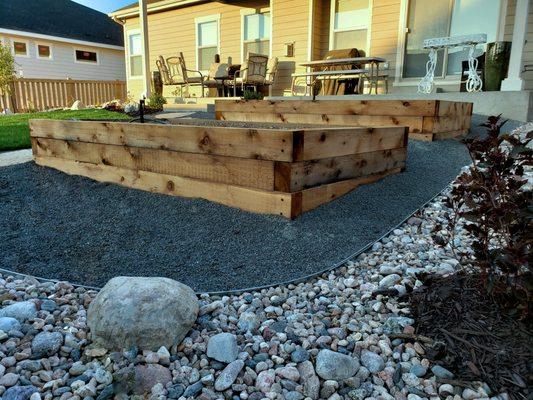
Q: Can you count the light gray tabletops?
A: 1